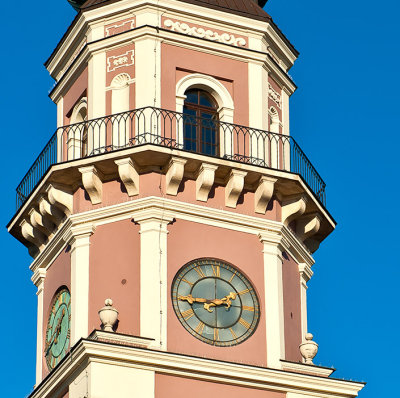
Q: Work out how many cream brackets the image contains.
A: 12